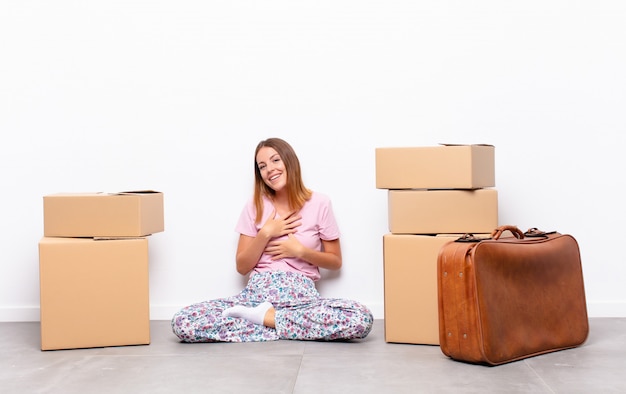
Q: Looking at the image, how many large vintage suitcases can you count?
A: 1